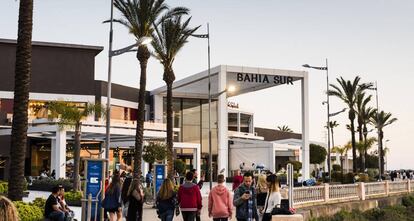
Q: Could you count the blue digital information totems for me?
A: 2